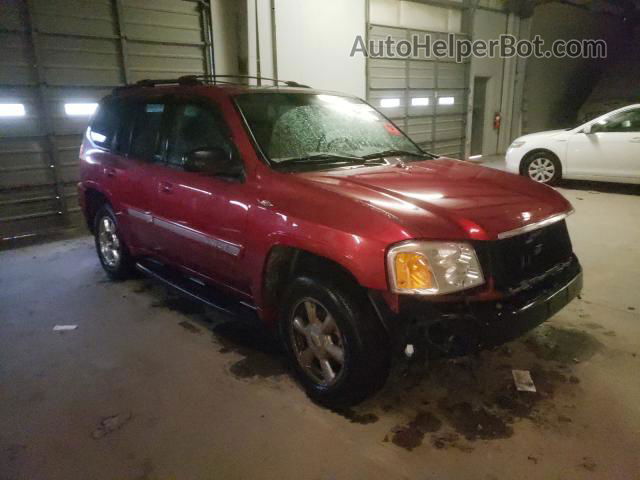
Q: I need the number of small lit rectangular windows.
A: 5